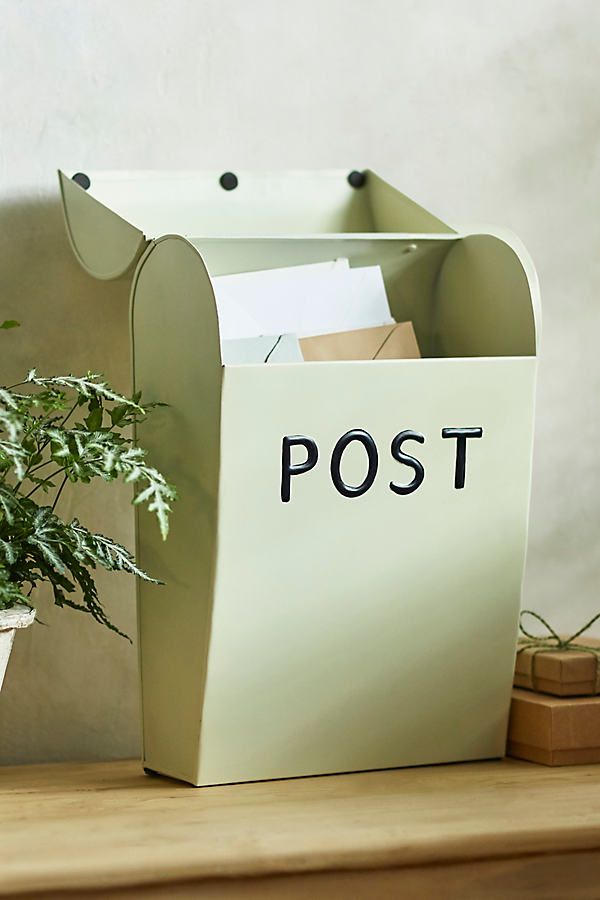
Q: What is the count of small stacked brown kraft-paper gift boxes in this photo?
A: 2